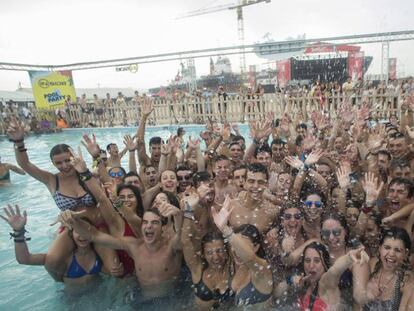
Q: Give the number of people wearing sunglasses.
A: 5